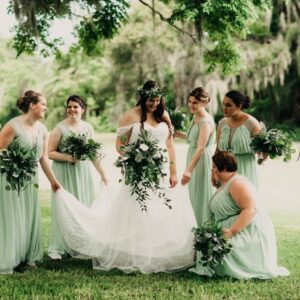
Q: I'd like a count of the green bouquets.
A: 6